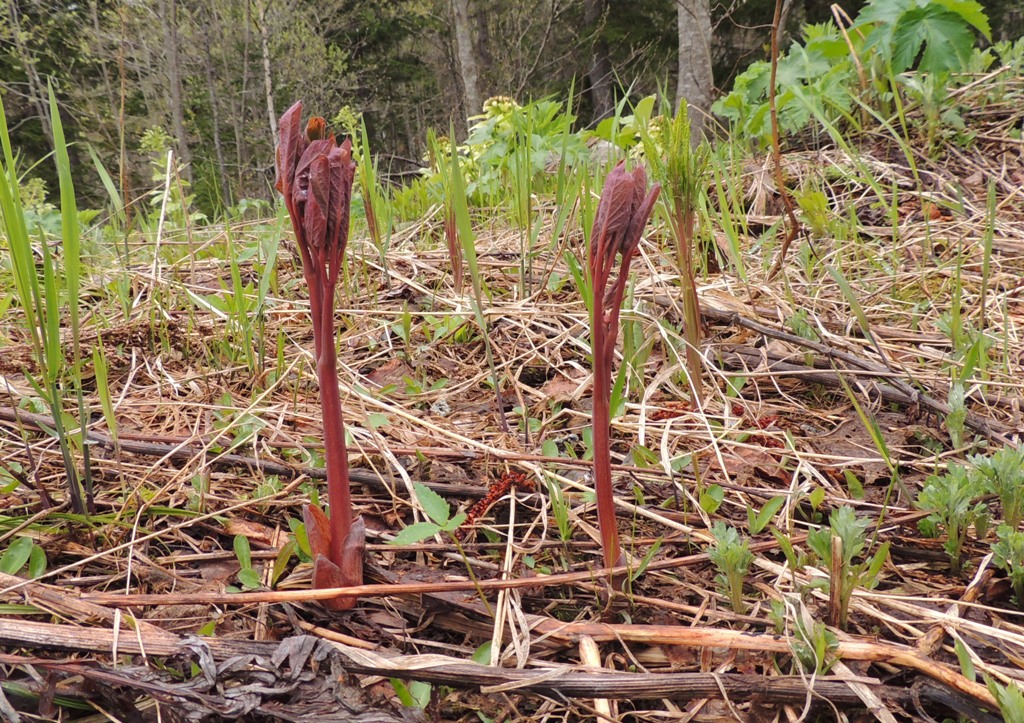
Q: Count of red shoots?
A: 2